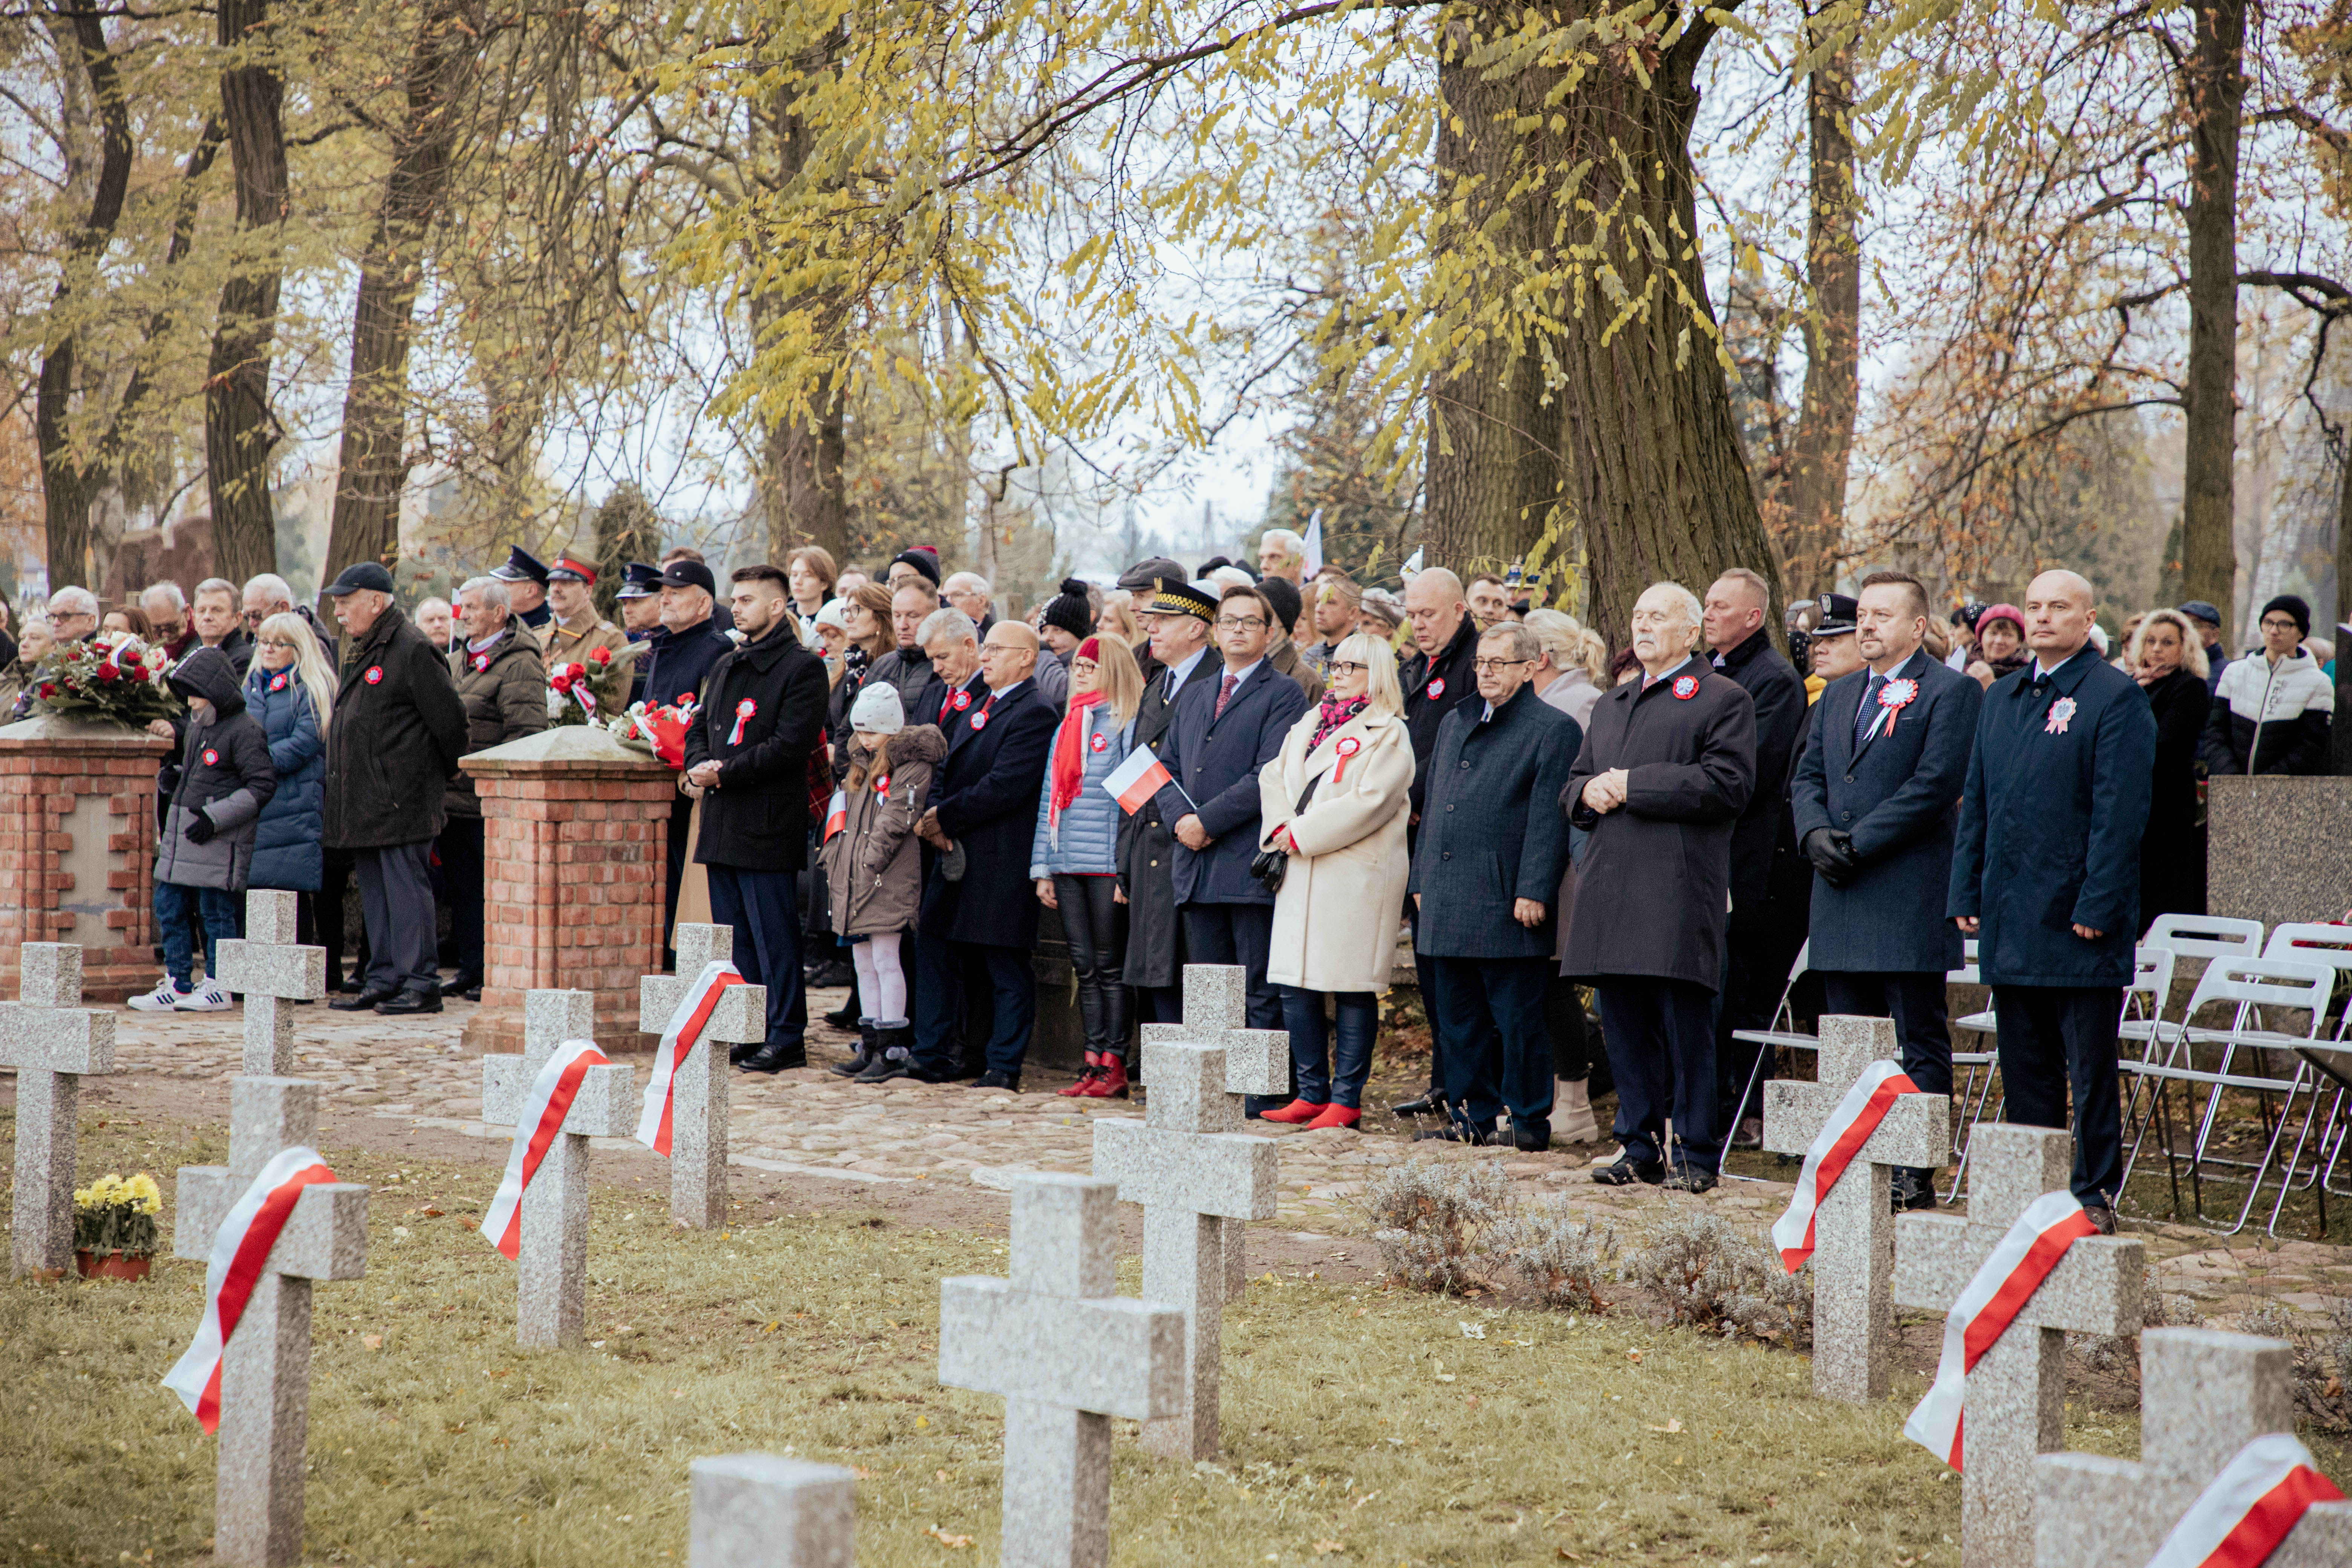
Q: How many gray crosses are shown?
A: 12